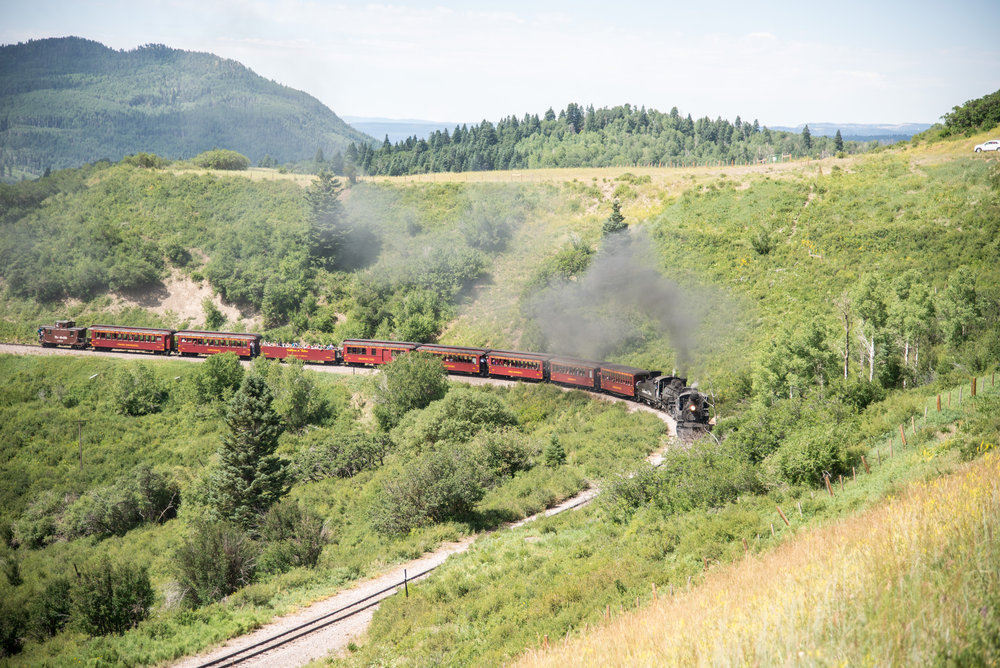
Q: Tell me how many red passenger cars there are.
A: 8